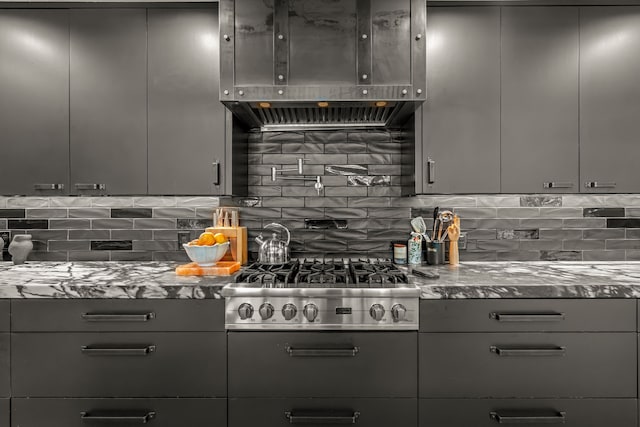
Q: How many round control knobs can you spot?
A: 6